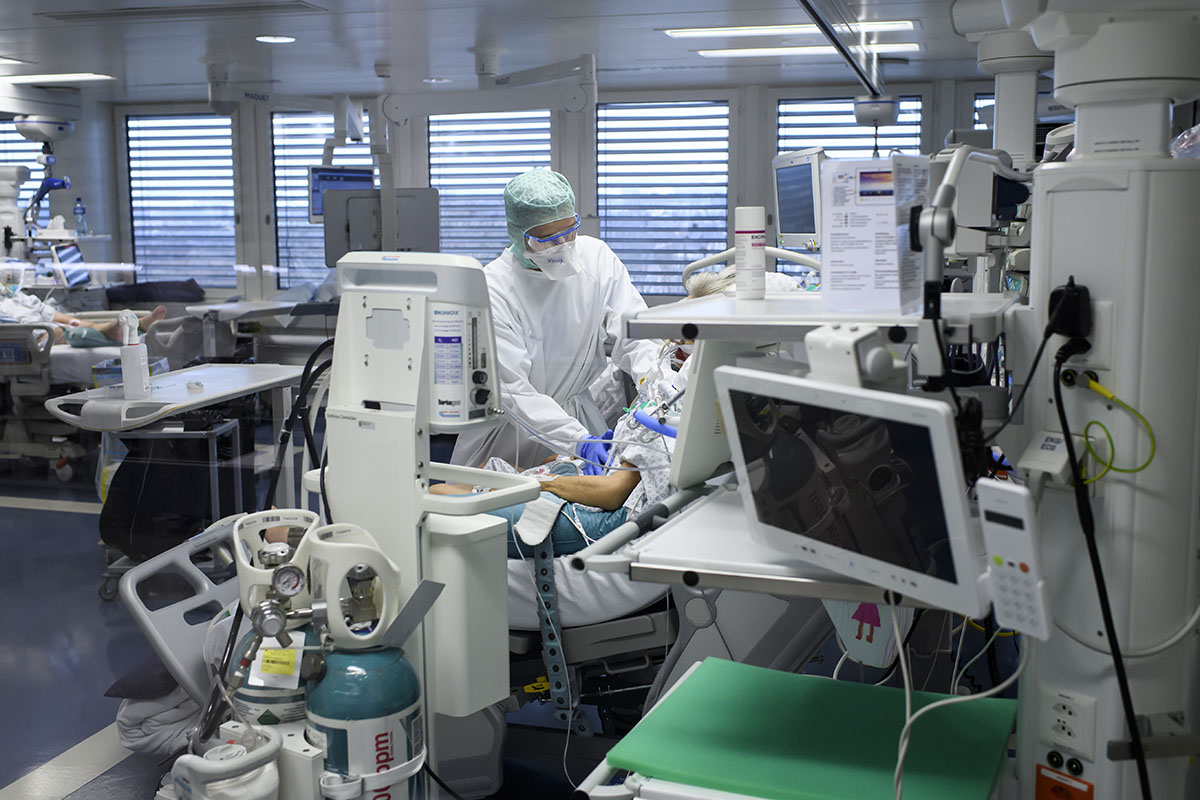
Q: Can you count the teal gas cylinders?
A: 2